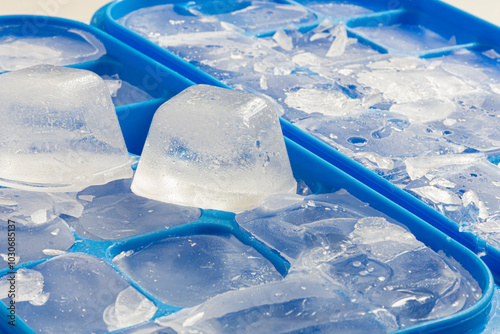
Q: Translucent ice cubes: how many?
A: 2